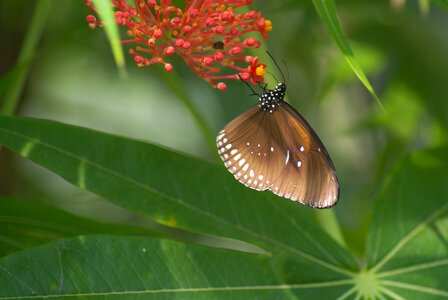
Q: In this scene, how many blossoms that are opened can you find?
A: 2